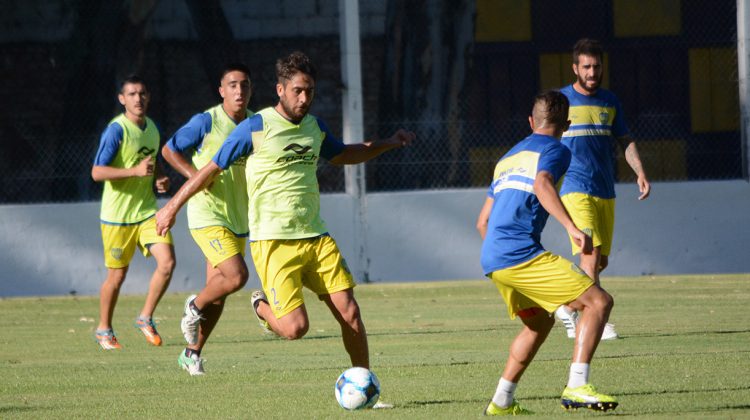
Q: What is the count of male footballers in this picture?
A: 5